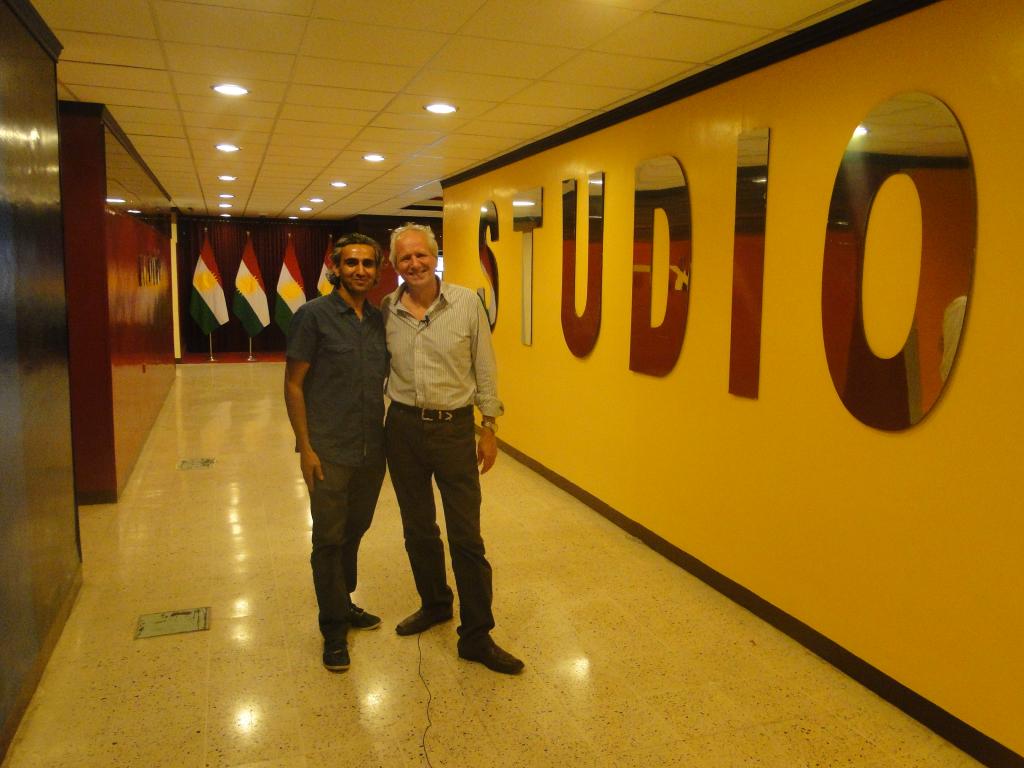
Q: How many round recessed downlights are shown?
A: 12